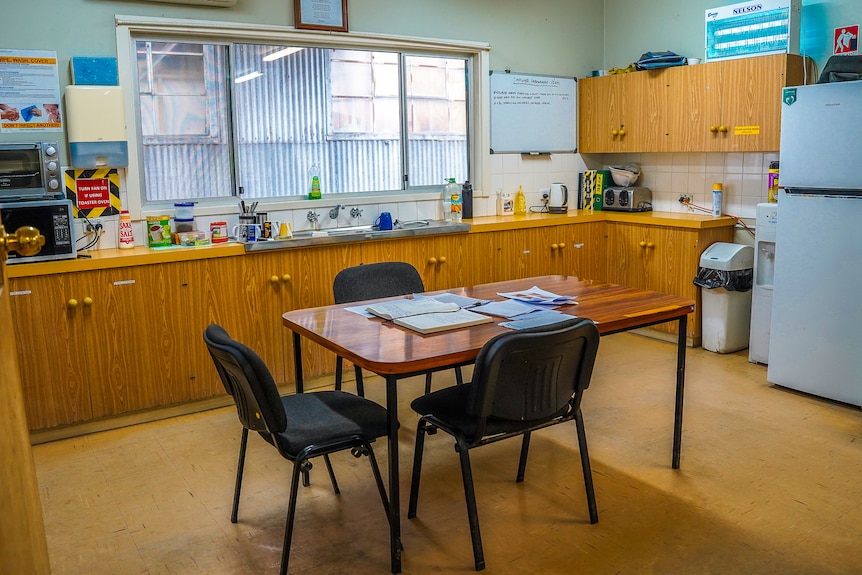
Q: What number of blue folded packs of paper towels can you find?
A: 1